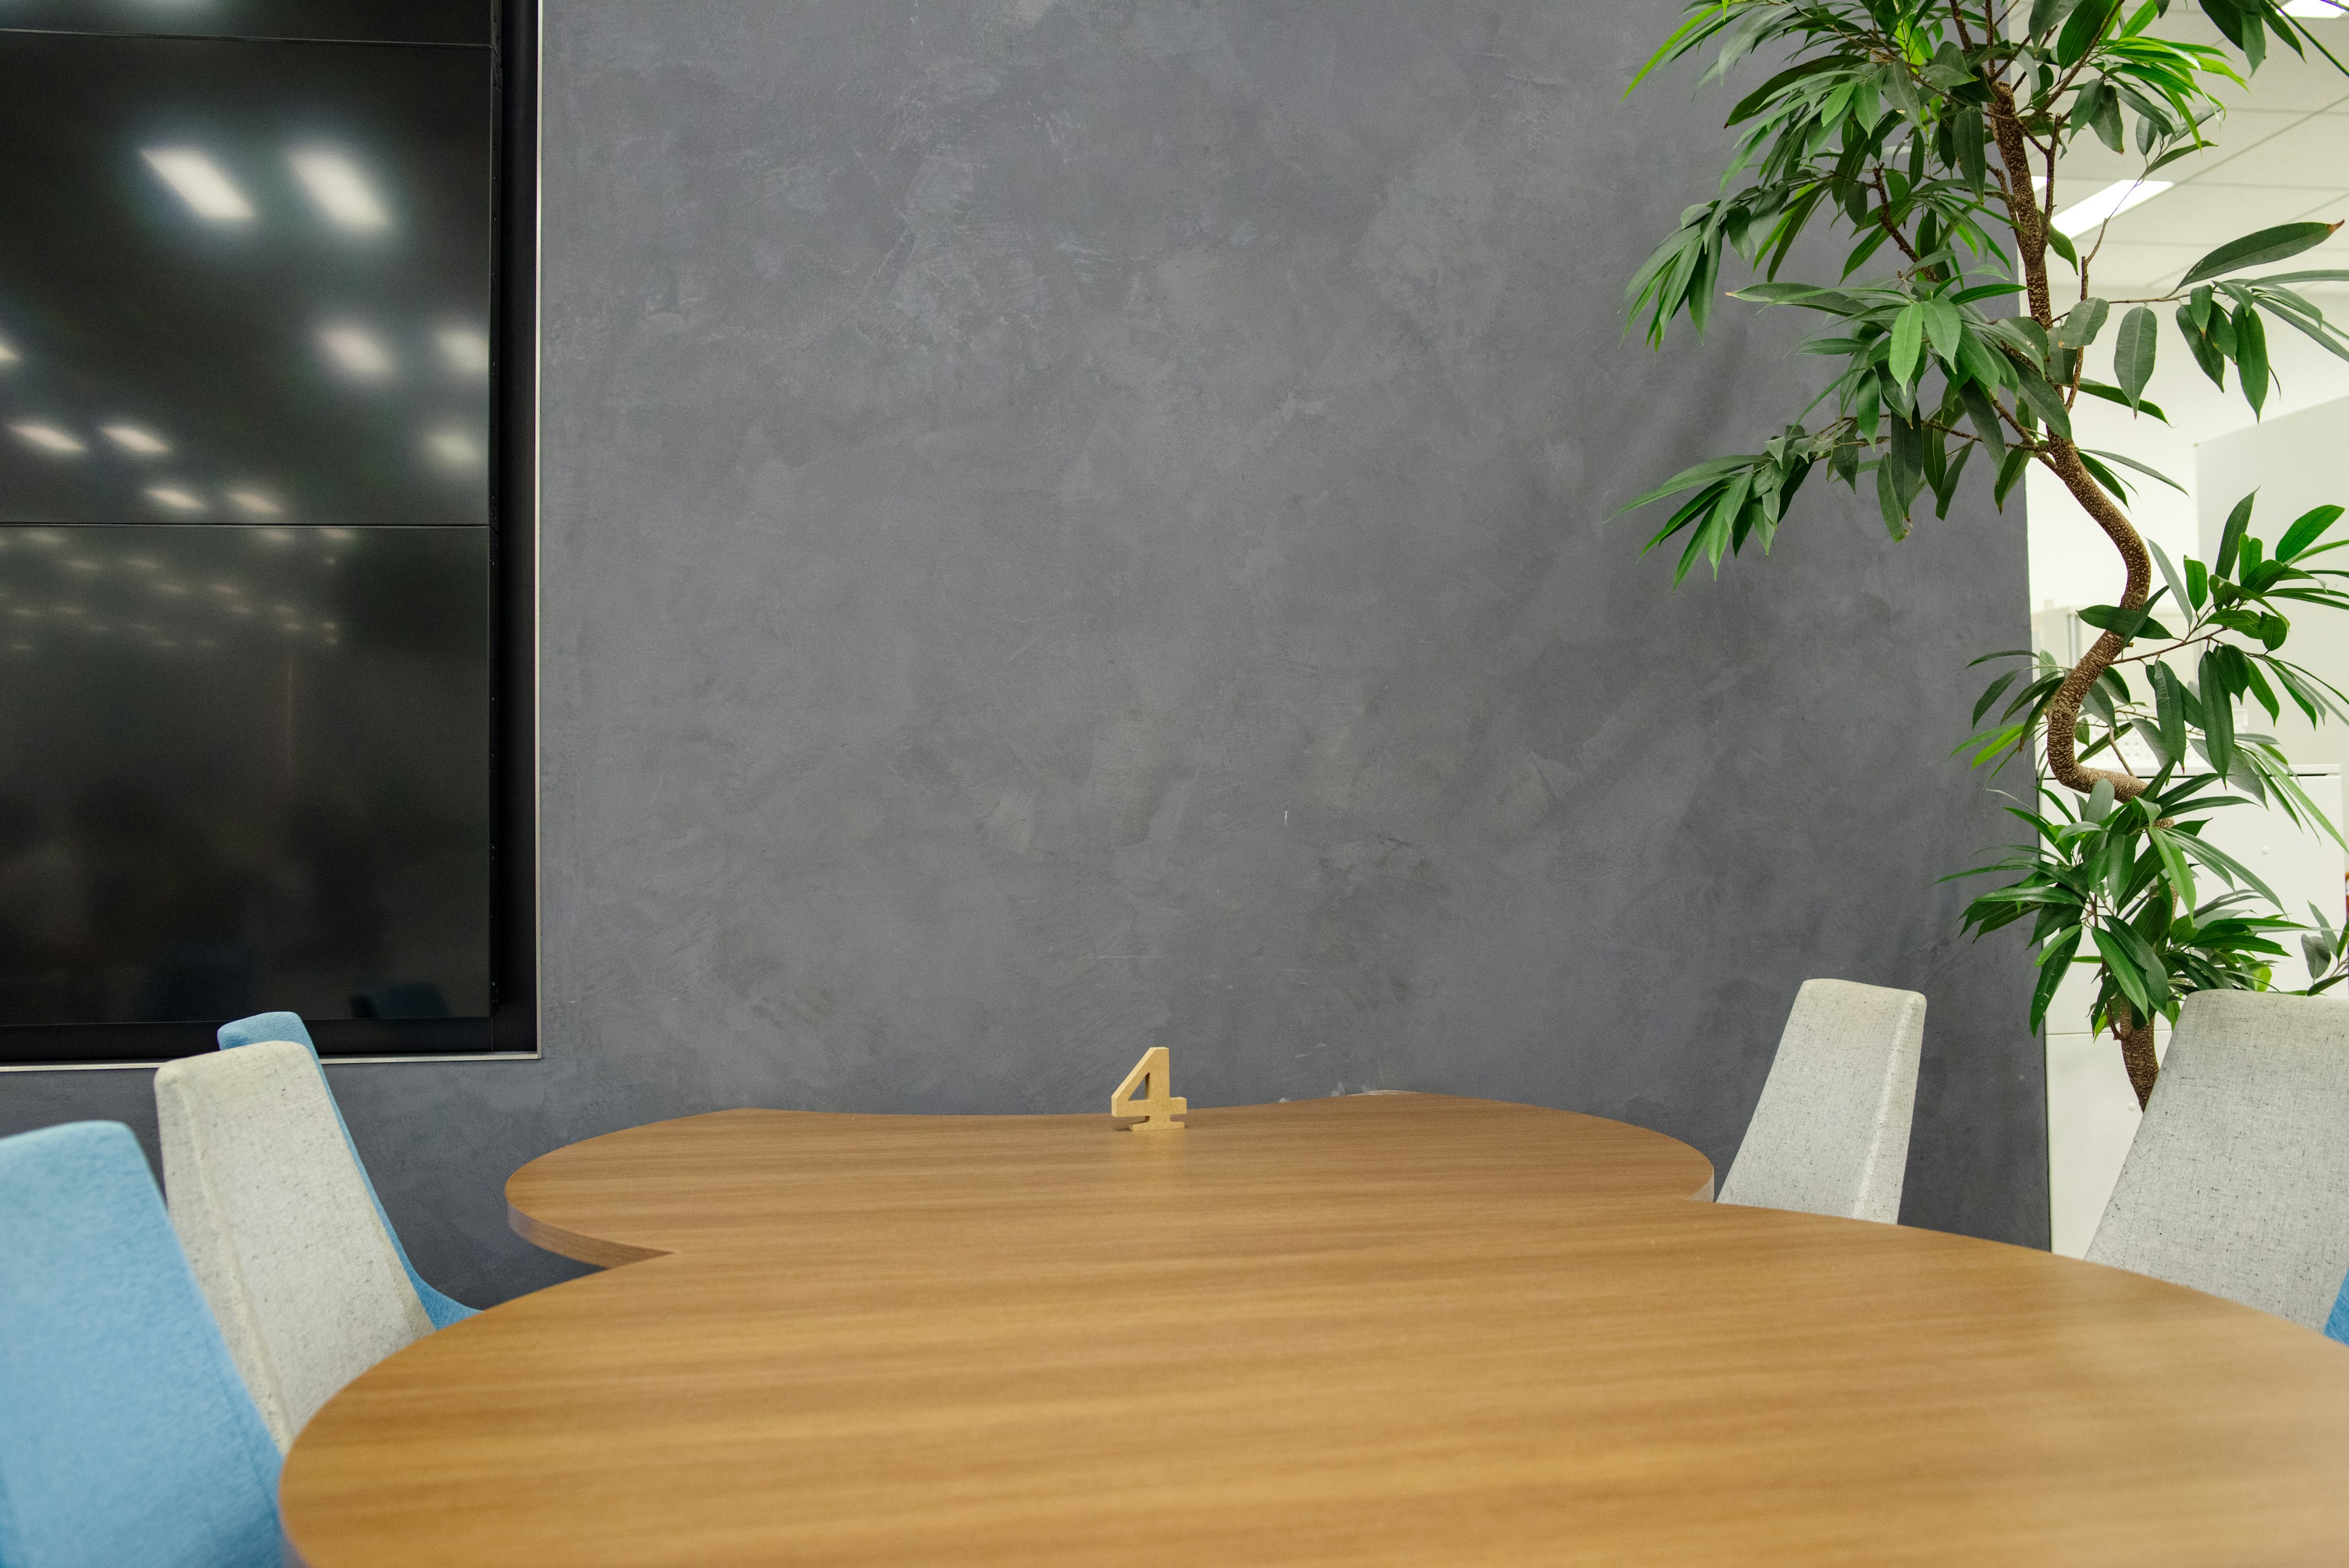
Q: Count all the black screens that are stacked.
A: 3